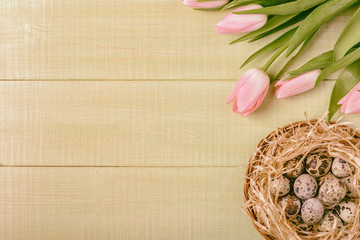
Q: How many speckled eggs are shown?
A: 11